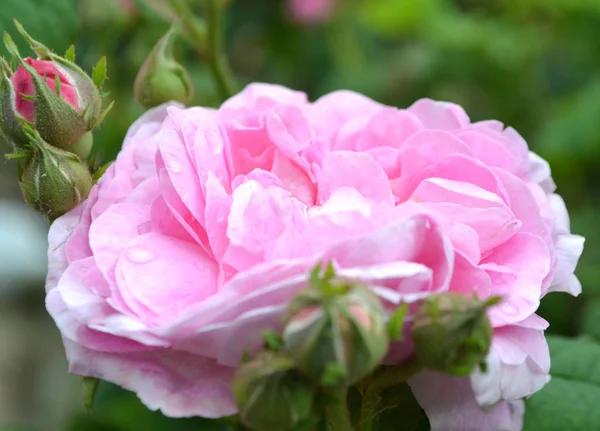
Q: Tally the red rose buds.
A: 1